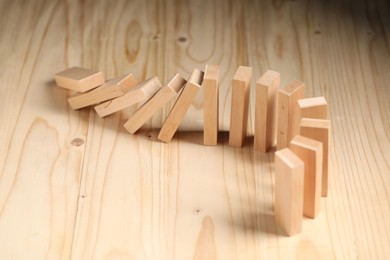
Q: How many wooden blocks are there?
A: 13